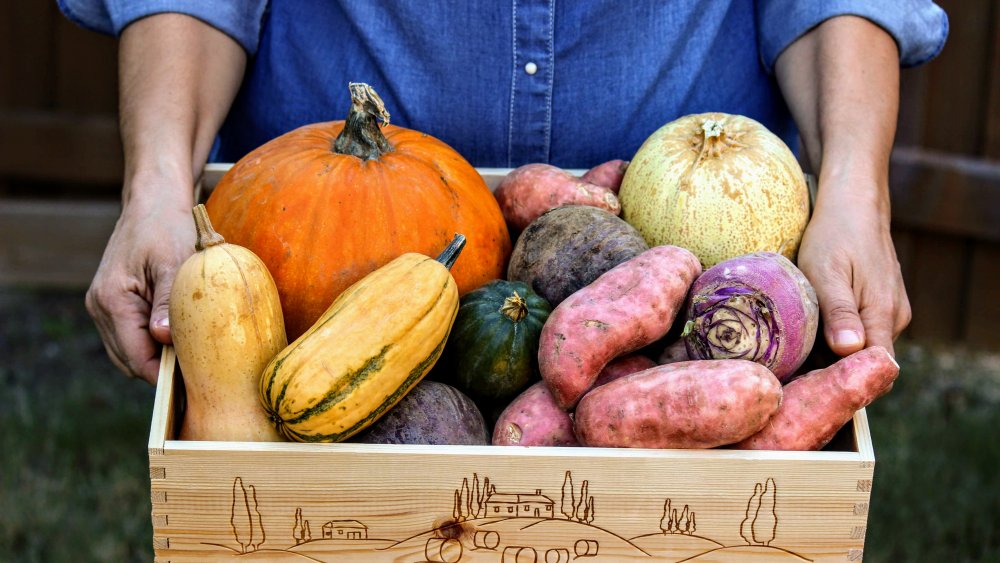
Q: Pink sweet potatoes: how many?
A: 6